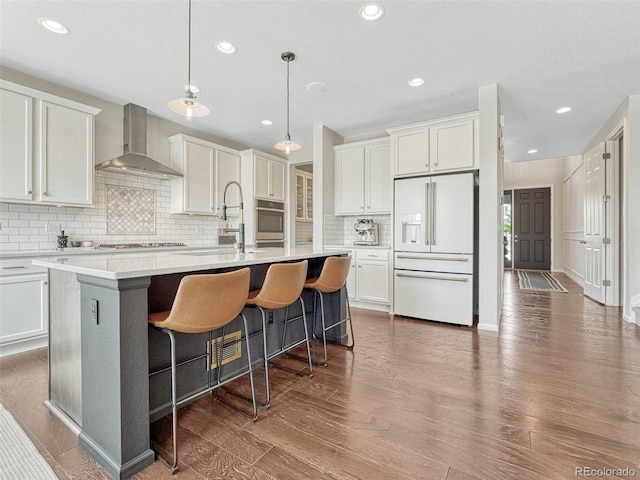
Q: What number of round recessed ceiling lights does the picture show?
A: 8